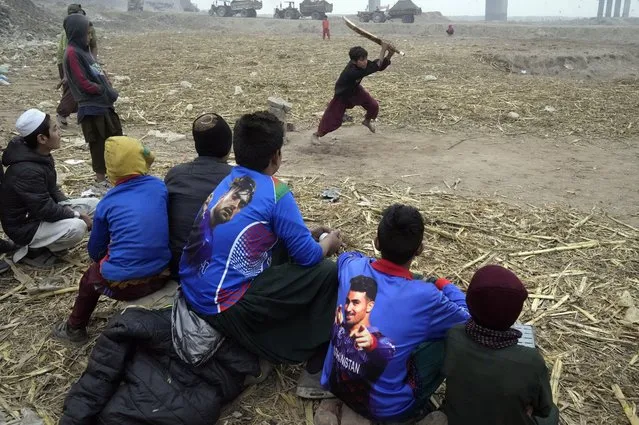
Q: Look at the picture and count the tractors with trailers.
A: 3